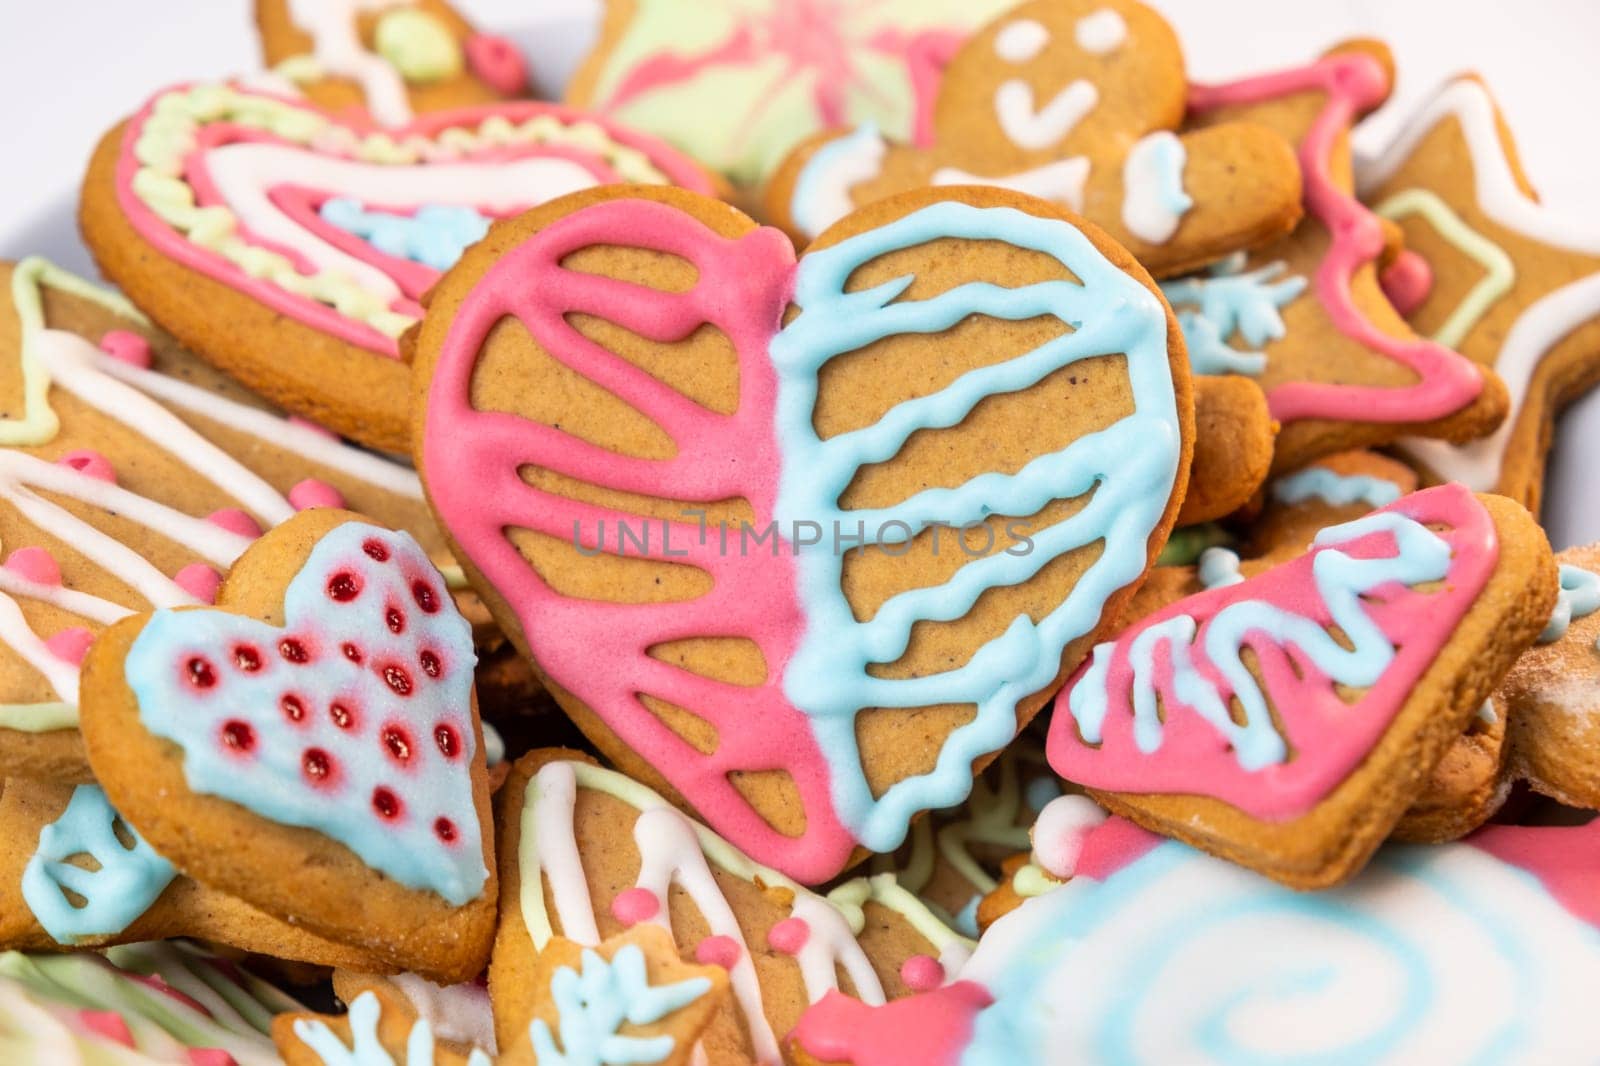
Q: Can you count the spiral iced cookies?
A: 1